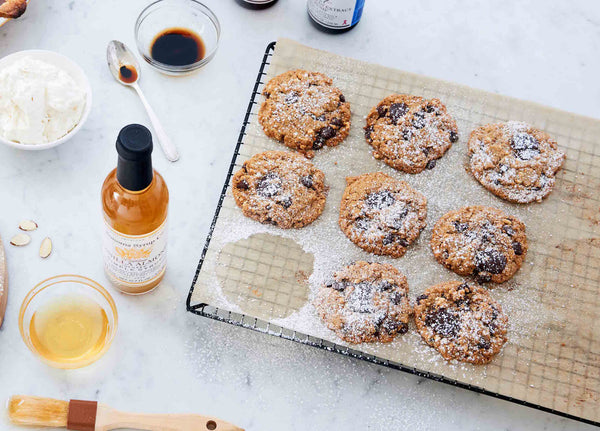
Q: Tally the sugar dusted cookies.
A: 8